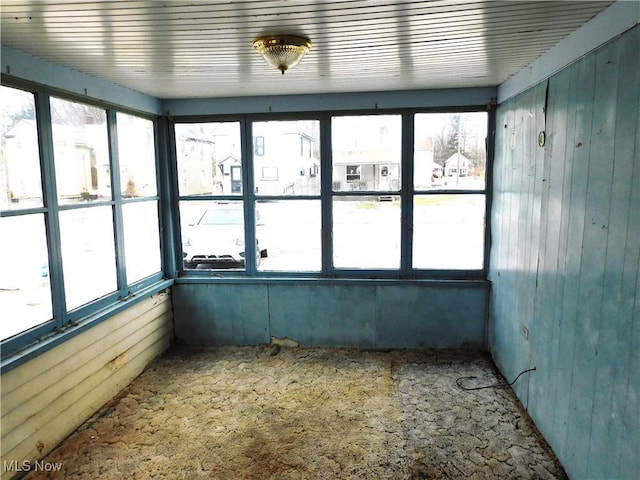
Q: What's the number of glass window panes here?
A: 14